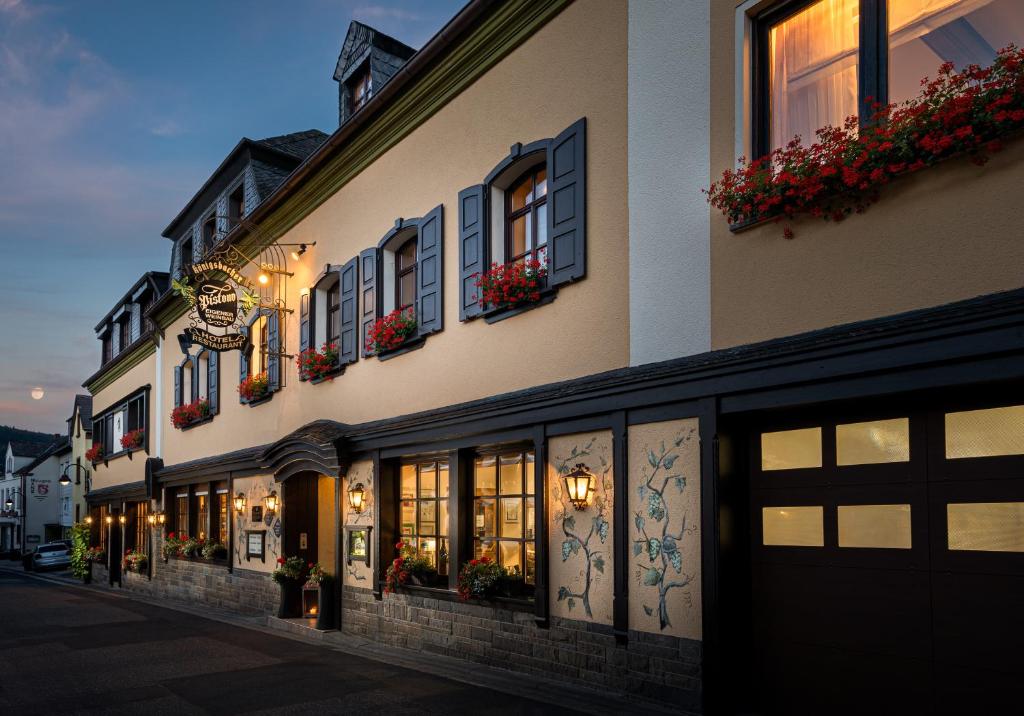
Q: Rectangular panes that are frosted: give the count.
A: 6